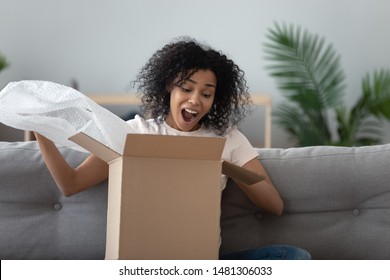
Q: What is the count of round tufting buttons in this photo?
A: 3